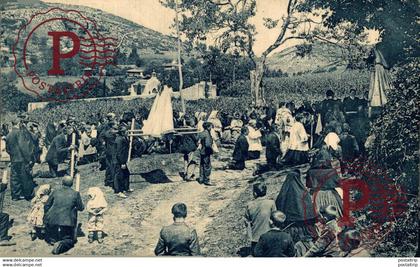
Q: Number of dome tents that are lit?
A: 0